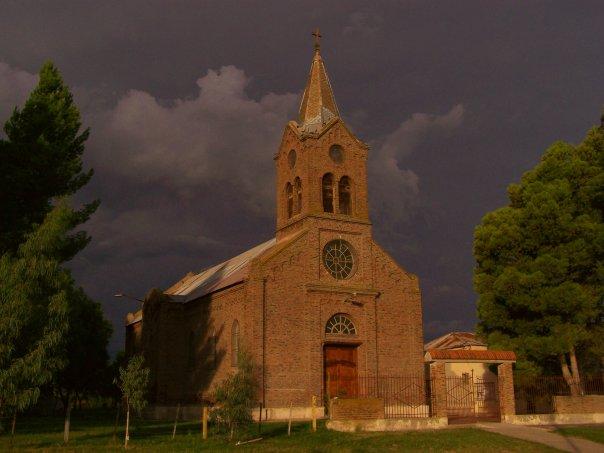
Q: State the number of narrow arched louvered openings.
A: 4